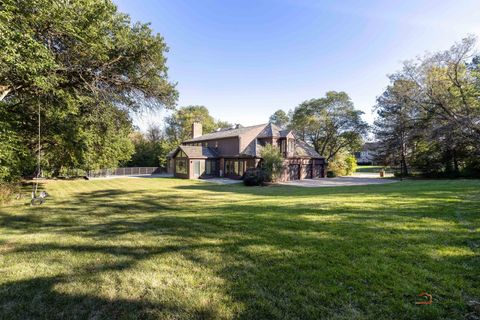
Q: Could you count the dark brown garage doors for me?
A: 3